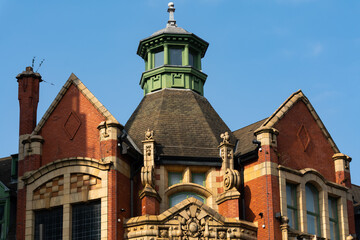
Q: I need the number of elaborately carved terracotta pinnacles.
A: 2